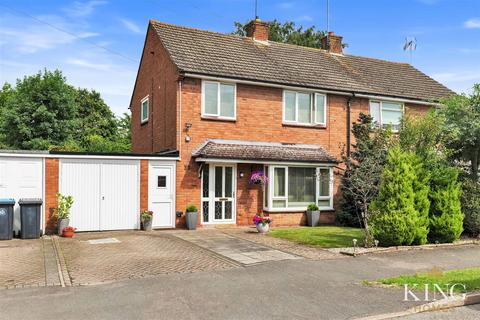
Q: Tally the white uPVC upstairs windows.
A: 4